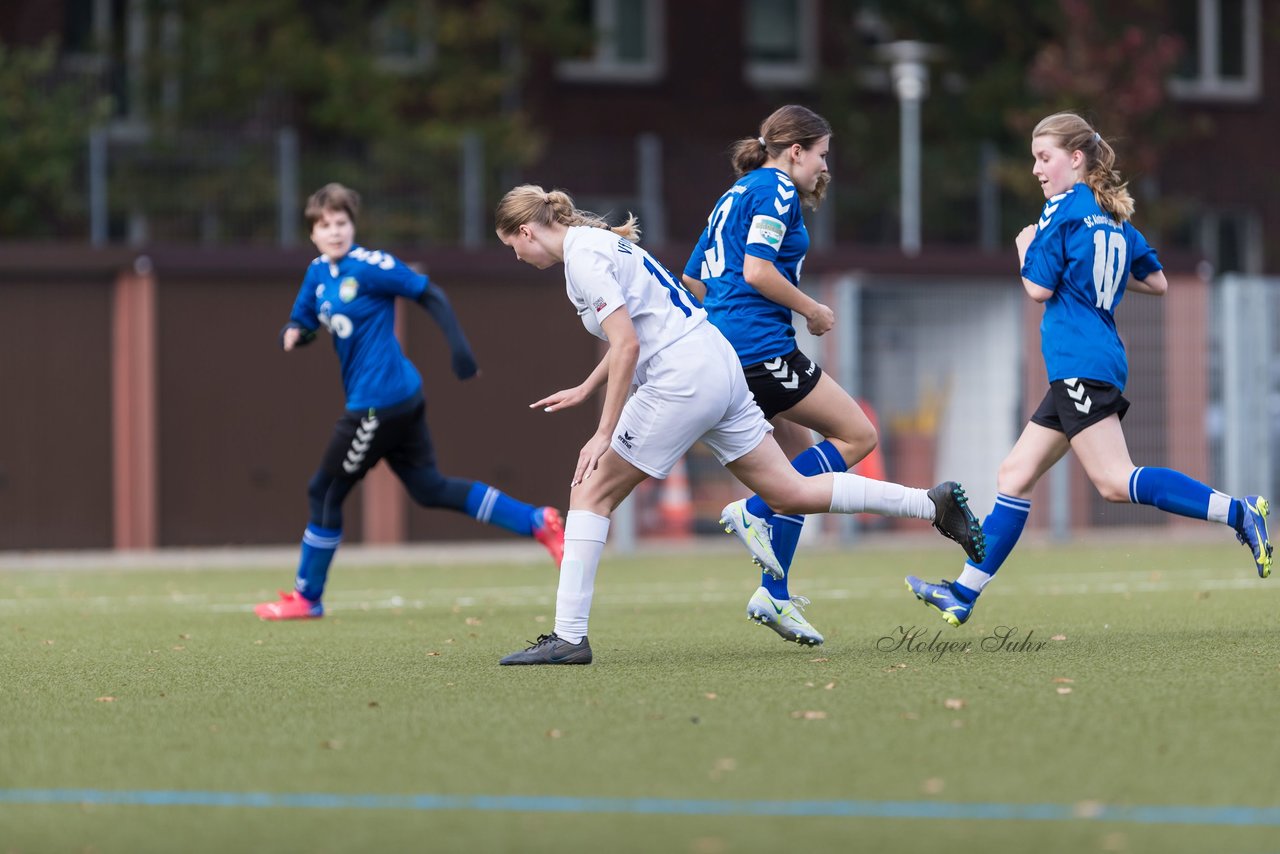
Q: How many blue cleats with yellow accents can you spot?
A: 2